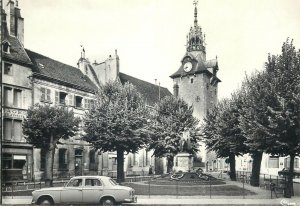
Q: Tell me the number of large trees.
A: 6